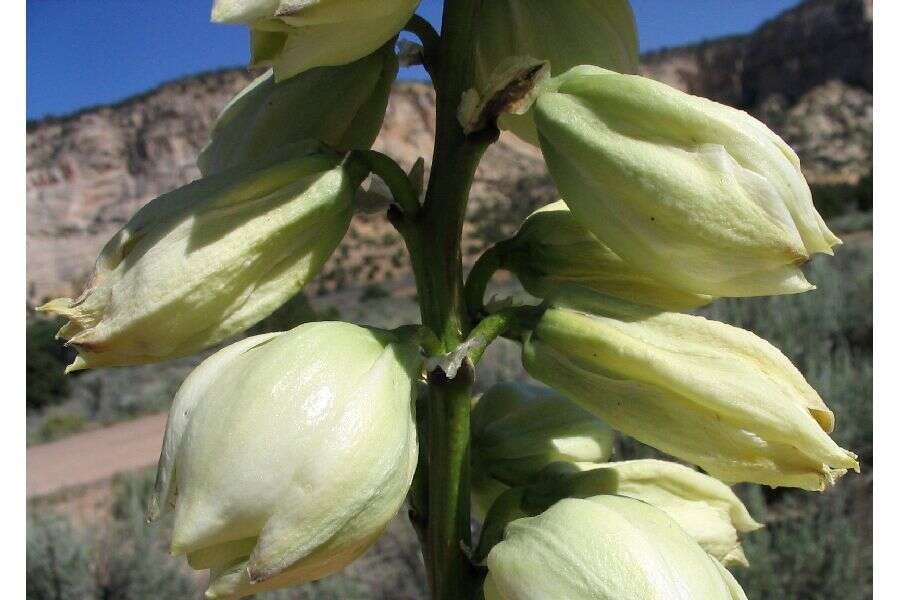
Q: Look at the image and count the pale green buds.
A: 11